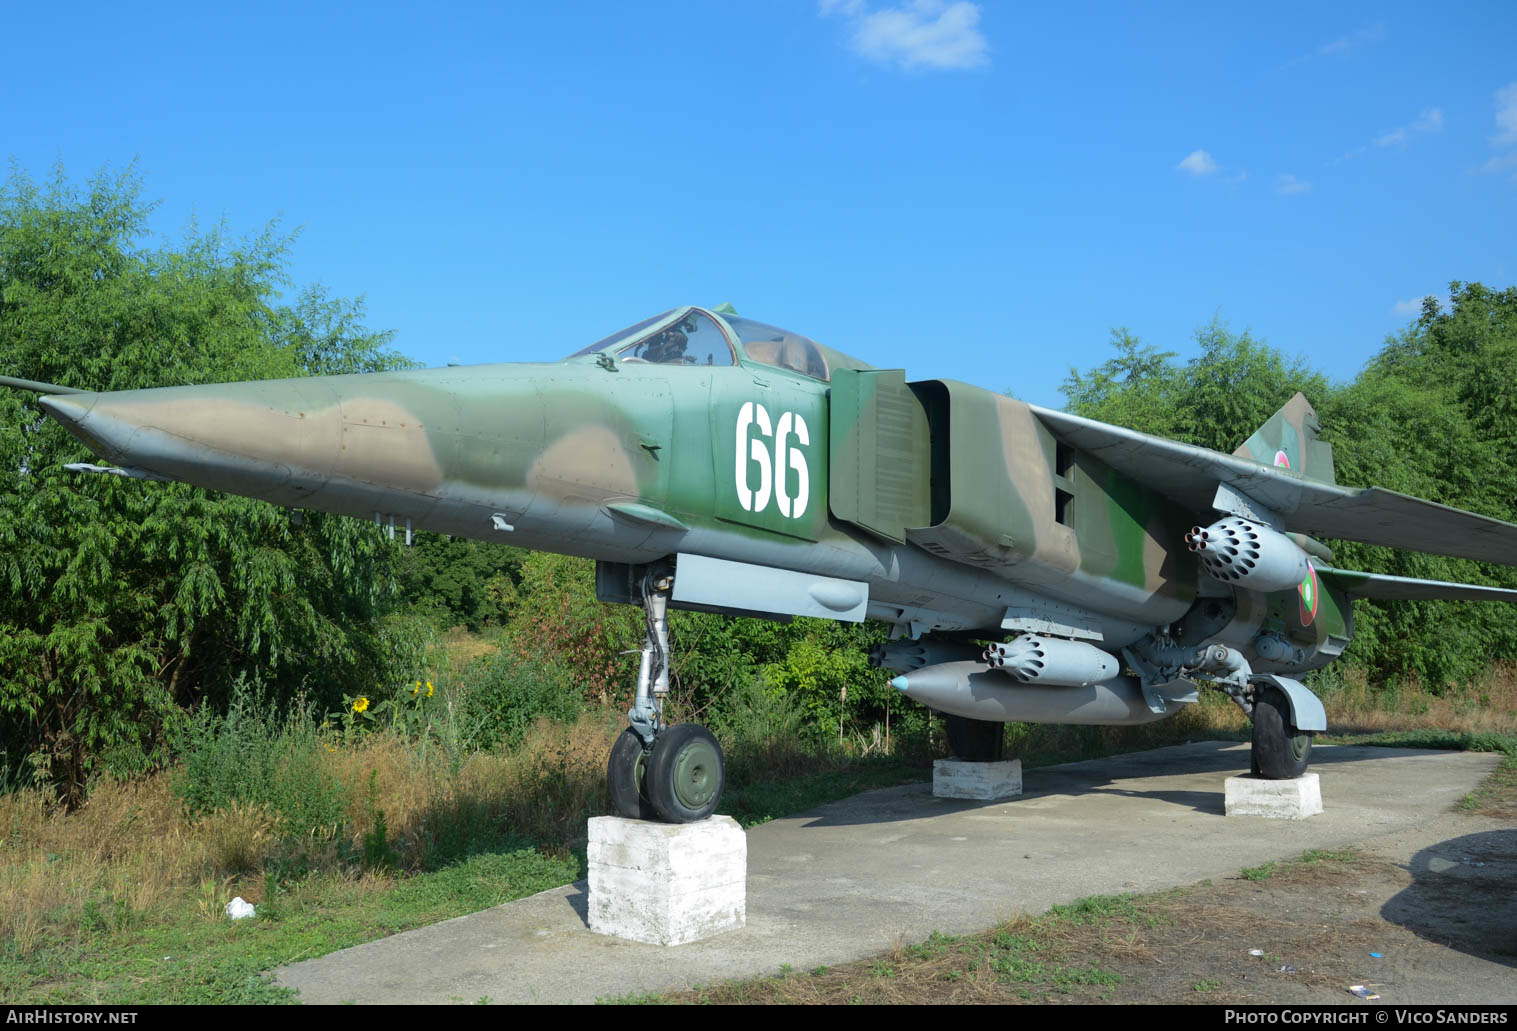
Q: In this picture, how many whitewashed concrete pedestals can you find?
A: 3